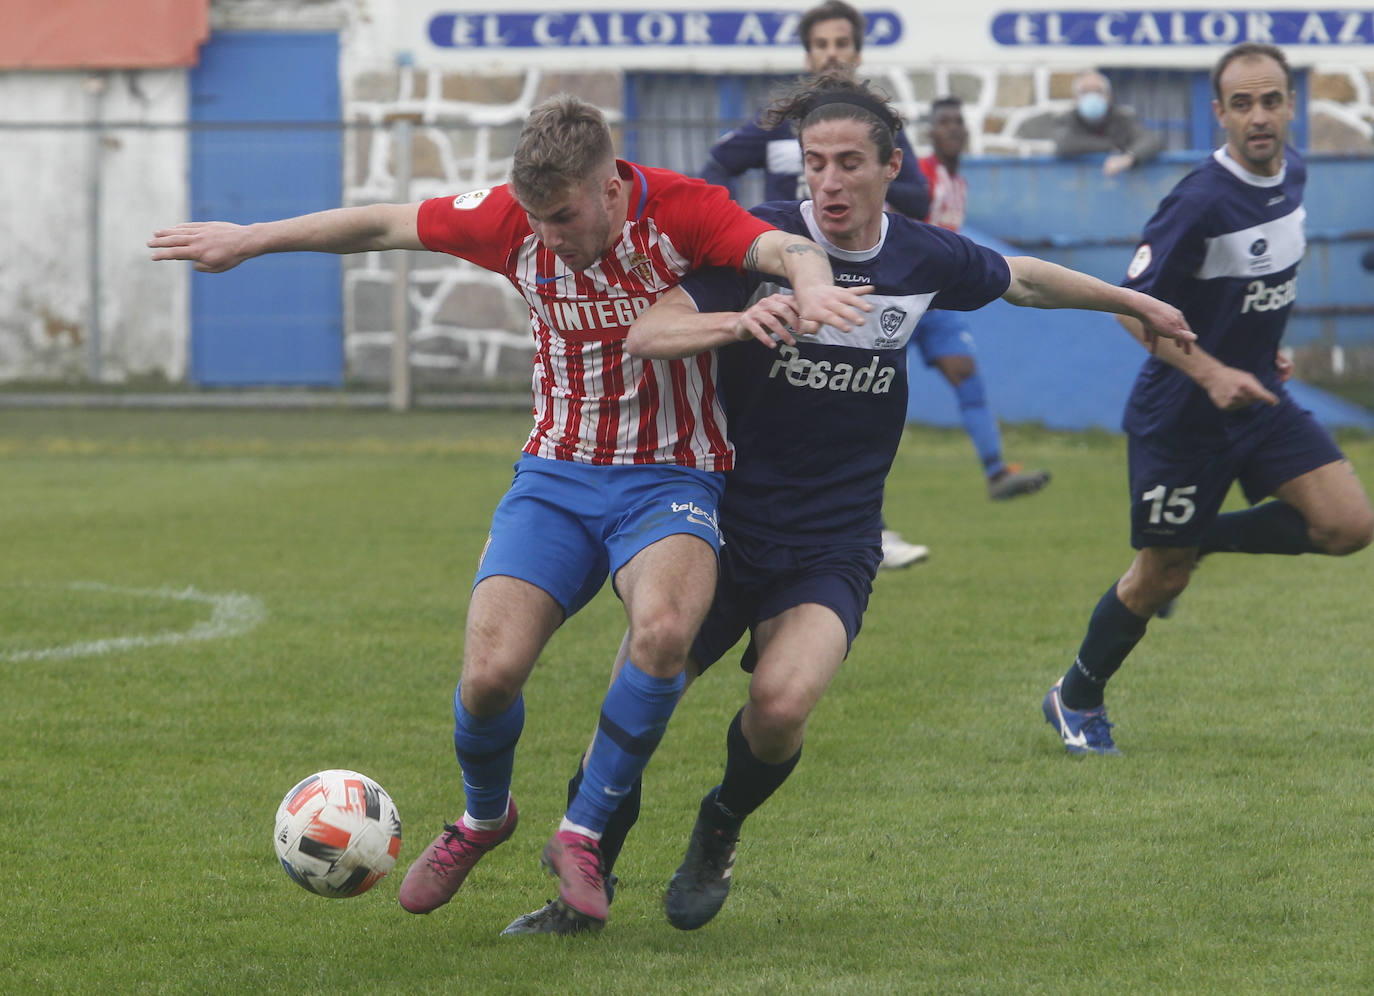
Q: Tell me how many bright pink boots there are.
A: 2